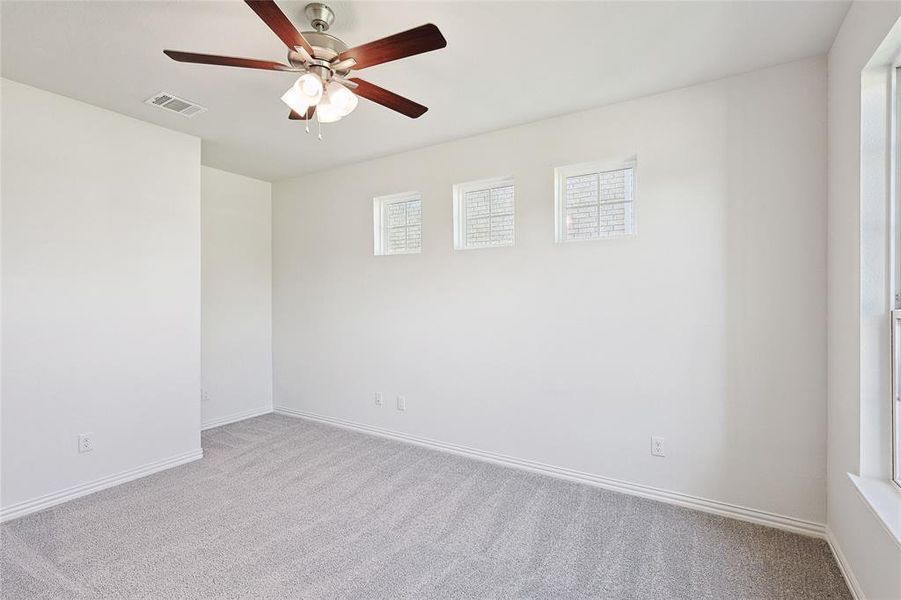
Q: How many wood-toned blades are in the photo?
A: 5